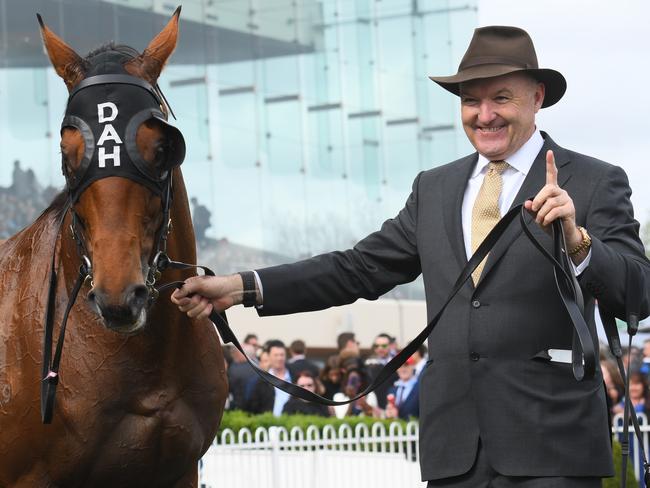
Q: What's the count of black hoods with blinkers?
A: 1